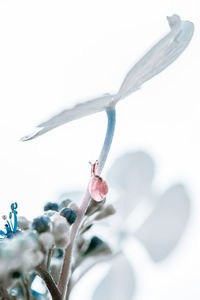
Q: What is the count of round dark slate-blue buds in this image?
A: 3